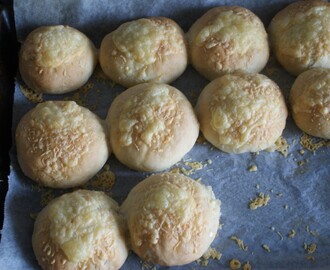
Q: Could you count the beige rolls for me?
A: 10